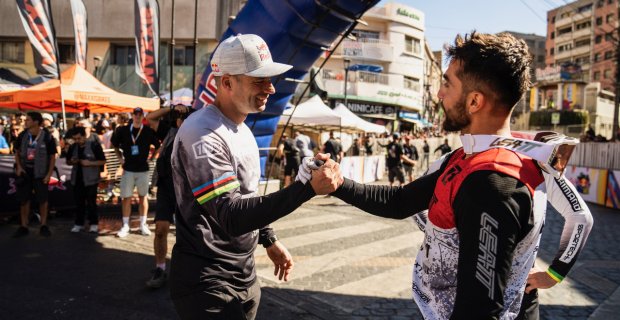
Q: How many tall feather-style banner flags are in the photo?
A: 3